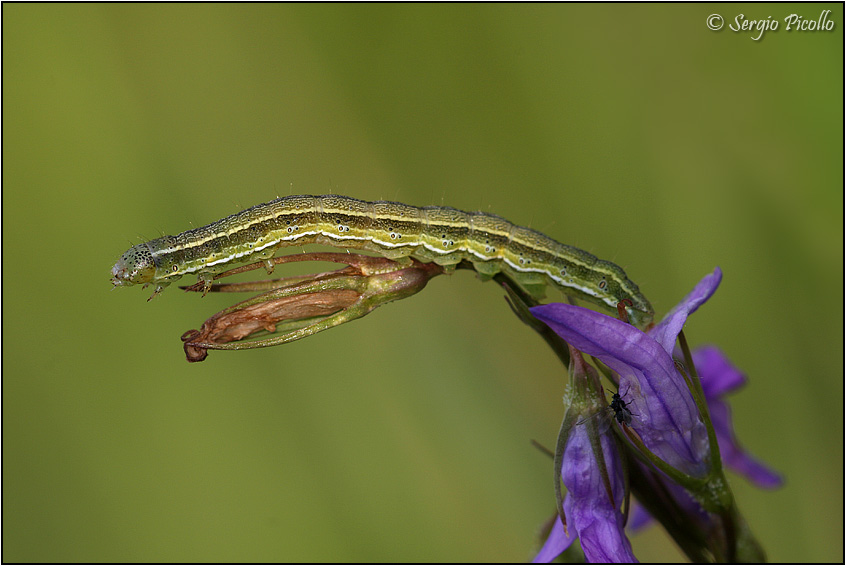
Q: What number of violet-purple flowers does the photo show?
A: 3